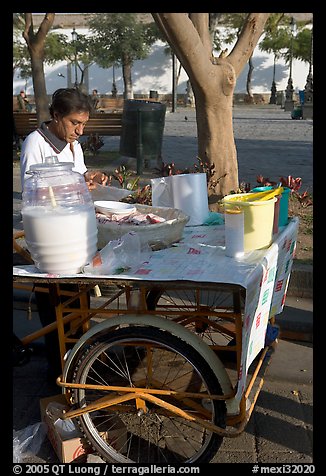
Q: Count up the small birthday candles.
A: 0